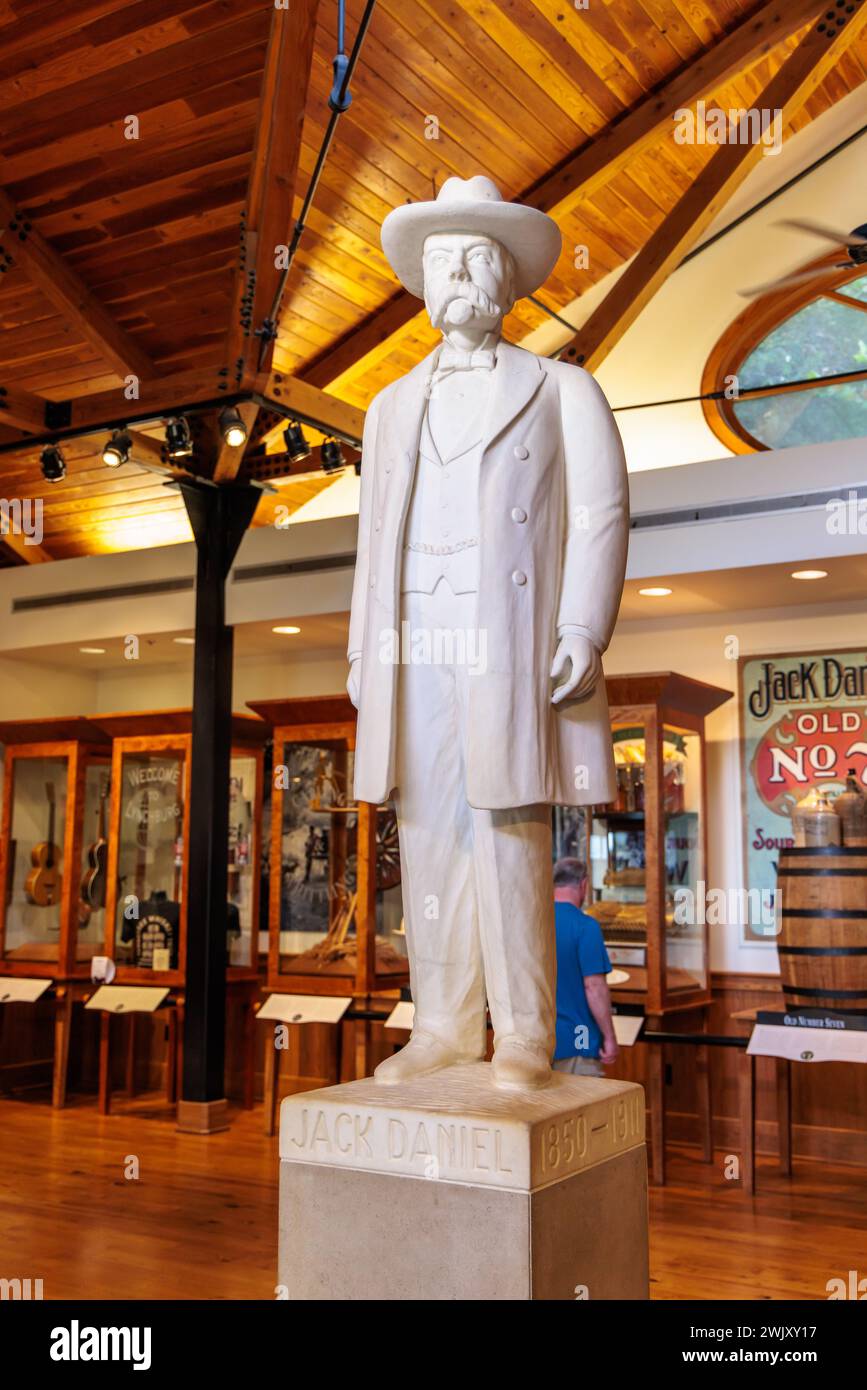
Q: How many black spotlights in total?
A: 6